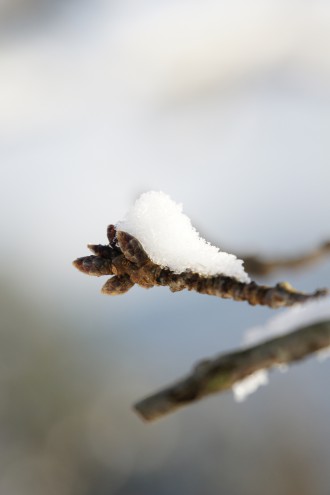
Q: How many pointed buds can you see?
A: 5